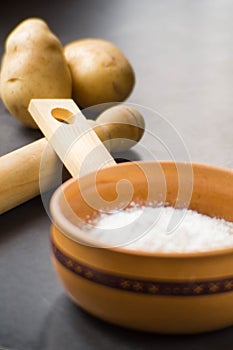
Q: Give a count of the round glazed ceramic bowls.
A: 1